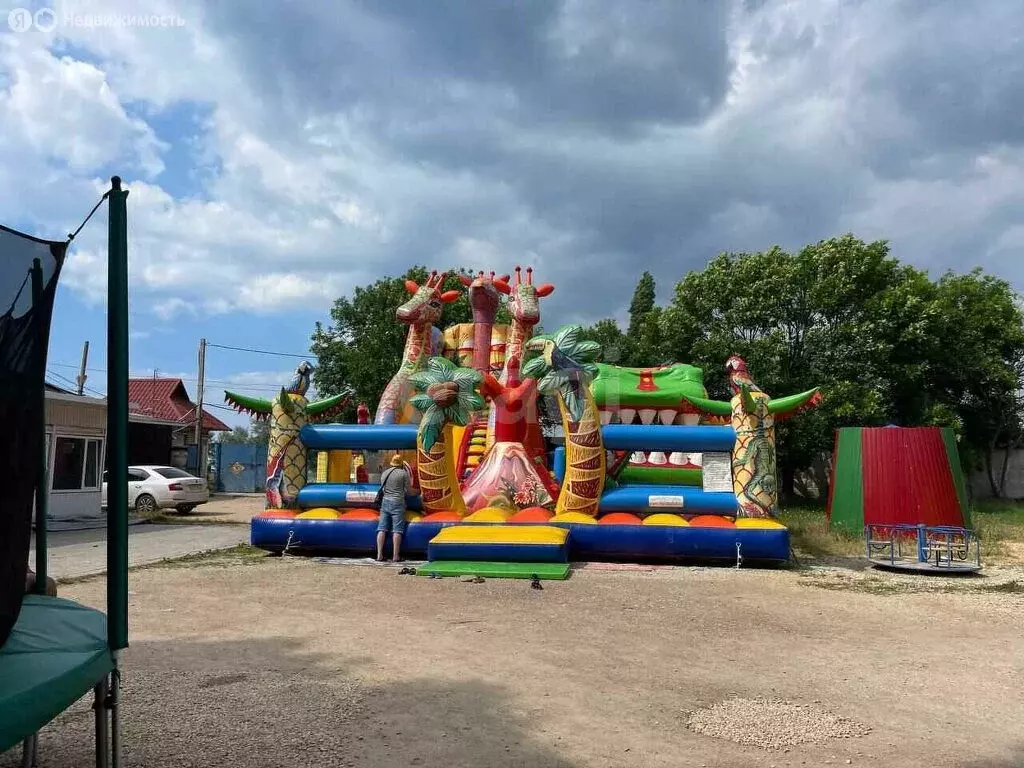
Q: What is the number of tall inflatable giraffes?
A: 3